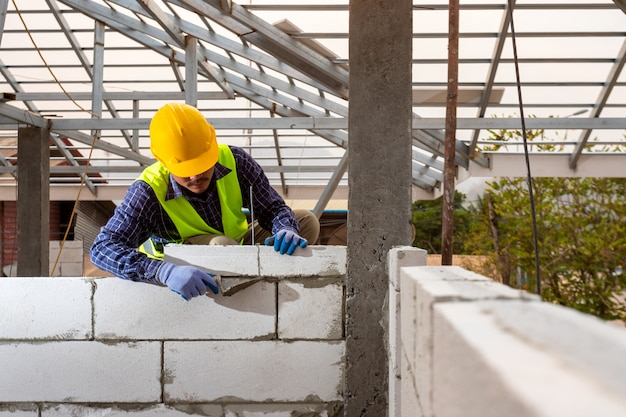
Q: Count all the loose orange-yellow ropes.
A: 1